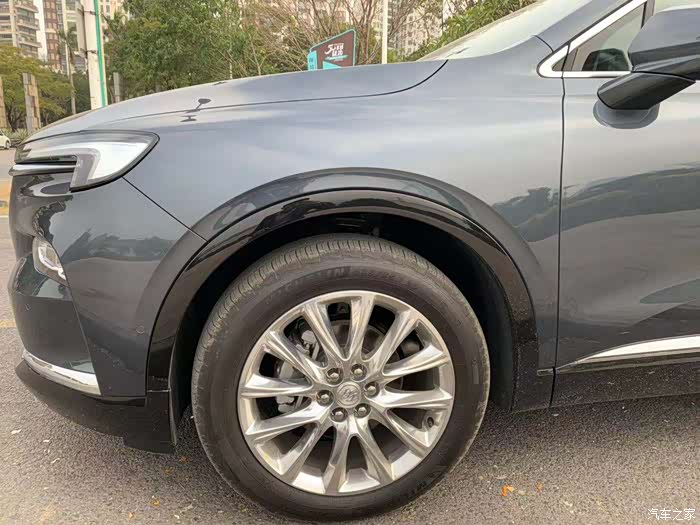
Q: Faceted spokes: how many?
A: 12